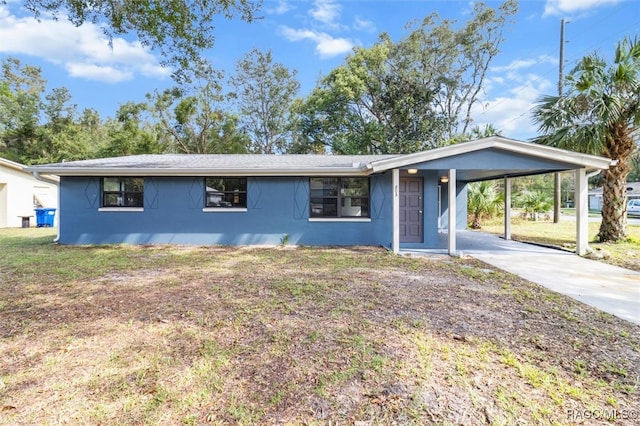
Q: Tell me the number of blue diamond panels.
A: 6